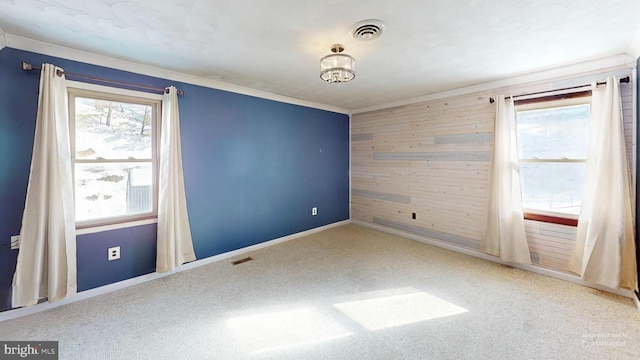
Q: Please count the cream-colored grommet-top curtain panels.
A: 4